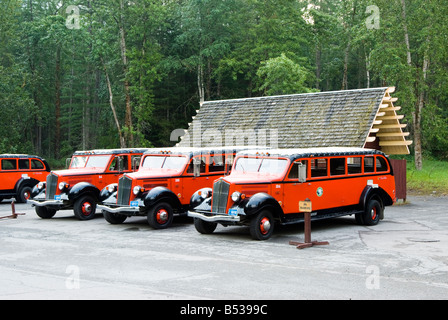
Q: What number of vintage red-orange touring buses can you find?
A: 4